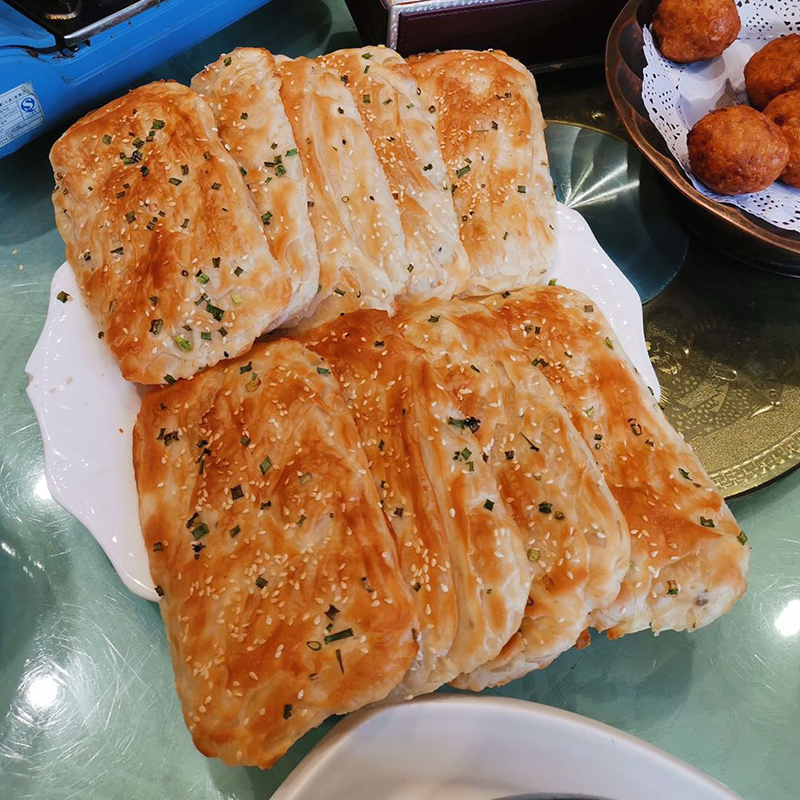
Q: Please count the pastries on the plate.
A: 9